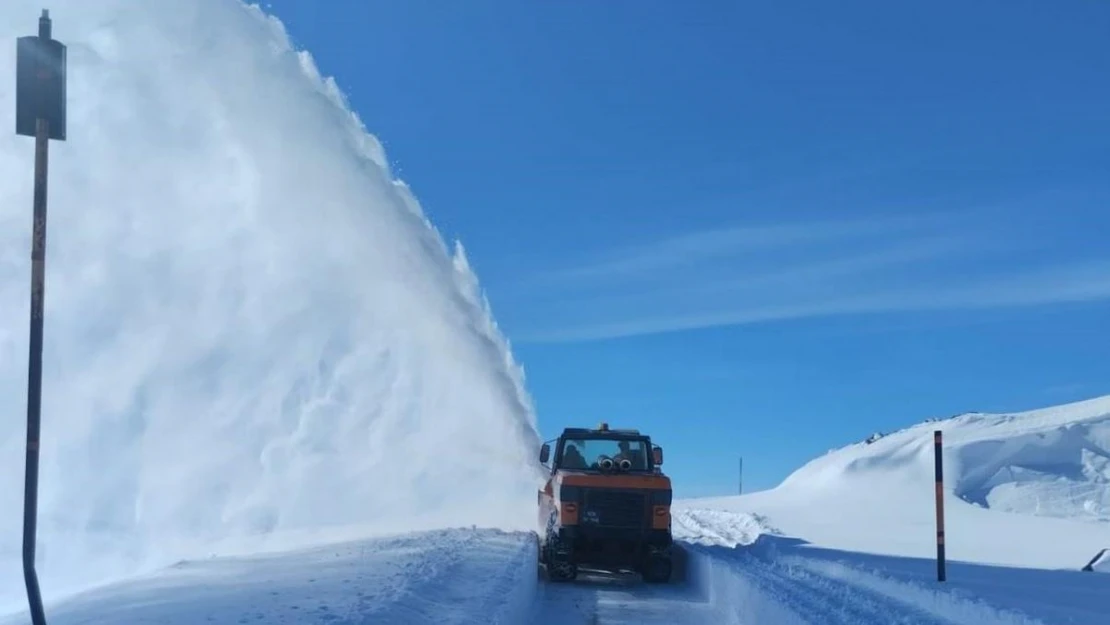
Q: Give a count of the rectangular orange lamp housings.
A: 2